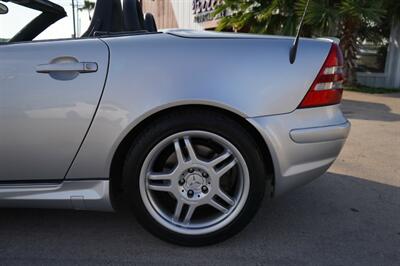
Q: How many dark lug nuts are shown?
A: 5